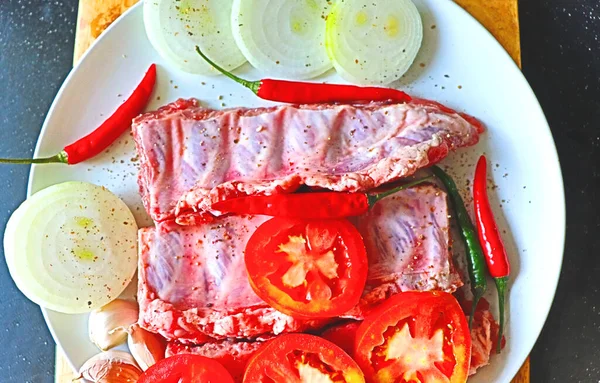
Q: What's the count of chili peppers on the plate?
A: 5